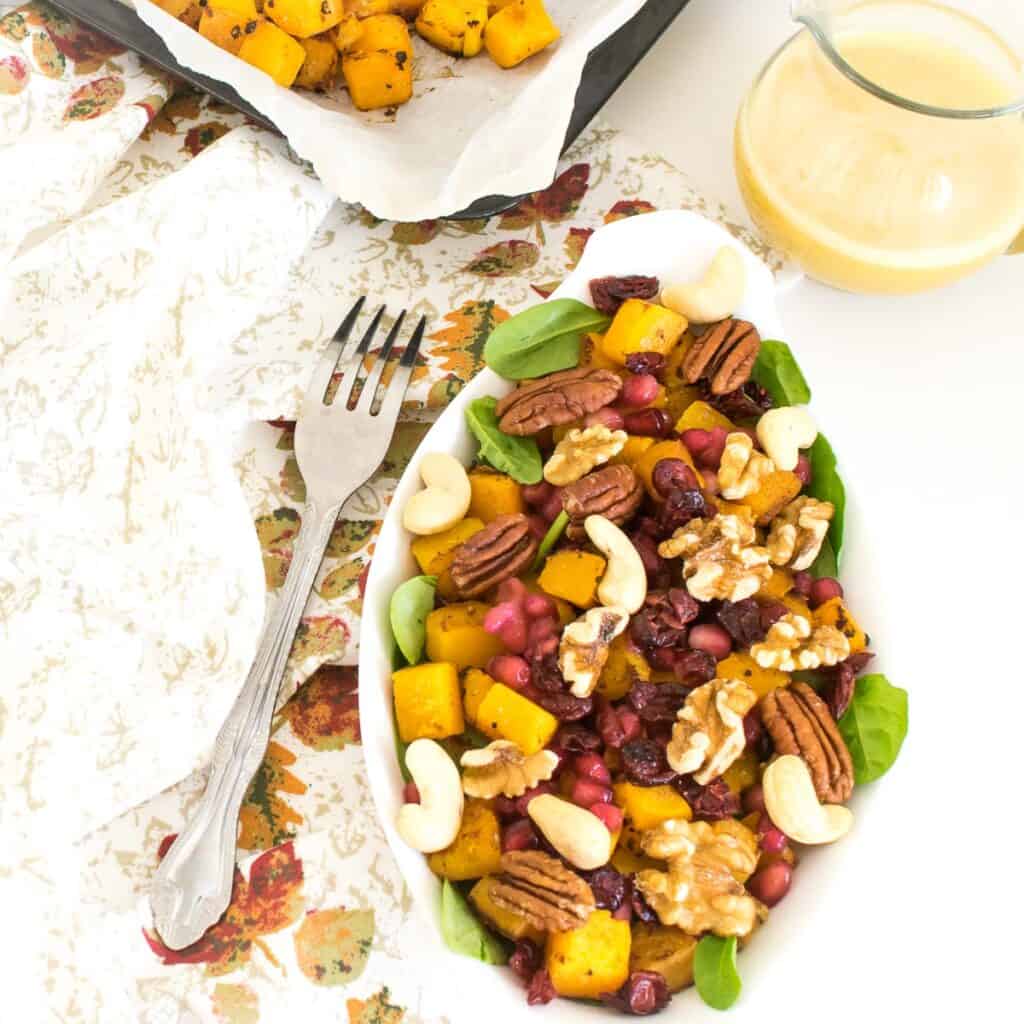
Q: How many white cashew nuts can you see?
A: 7